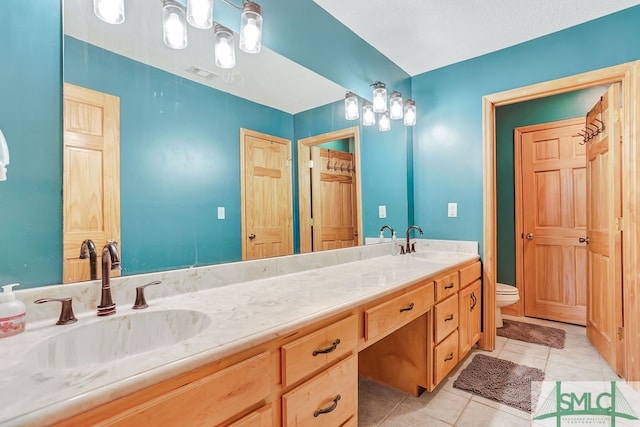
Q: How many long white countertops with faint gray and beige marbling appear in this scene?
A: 1